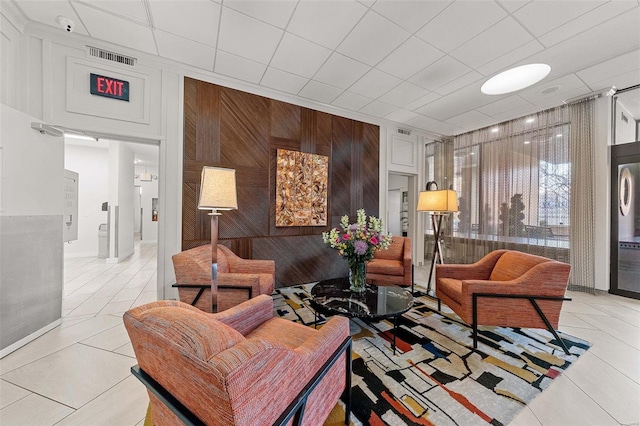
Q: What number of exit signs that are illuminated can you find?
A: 1